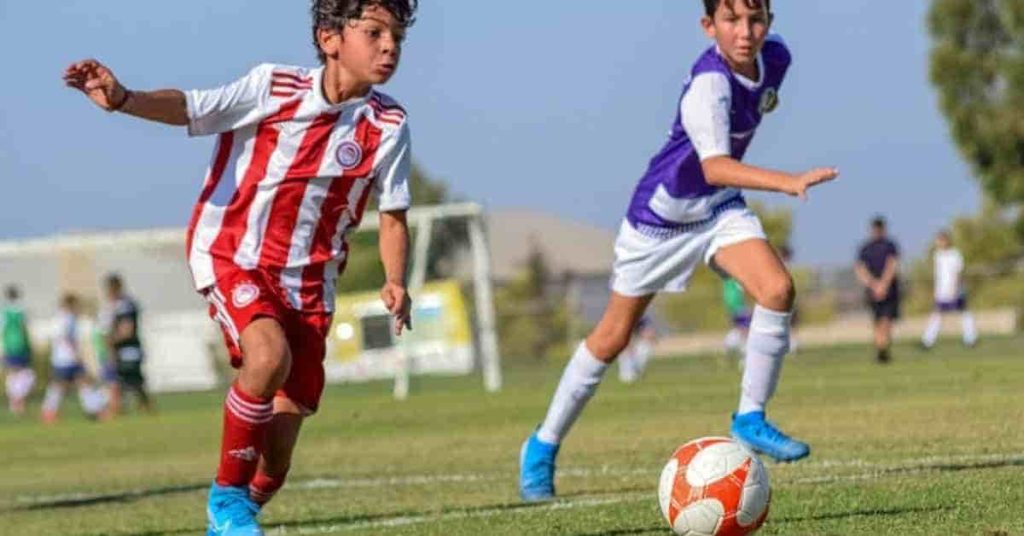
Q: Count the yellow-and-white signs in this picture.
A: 1